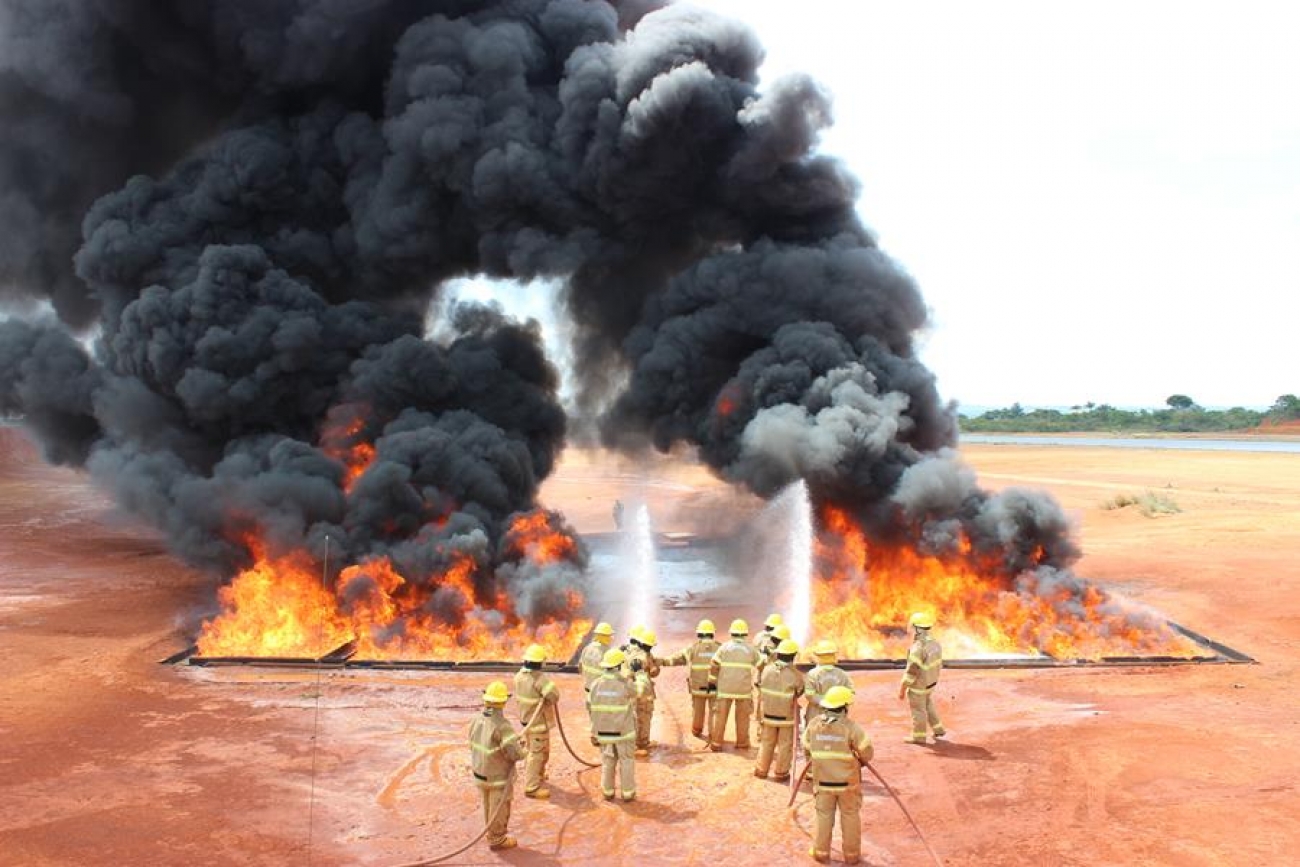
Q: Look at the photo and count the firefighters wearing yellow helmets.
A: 14